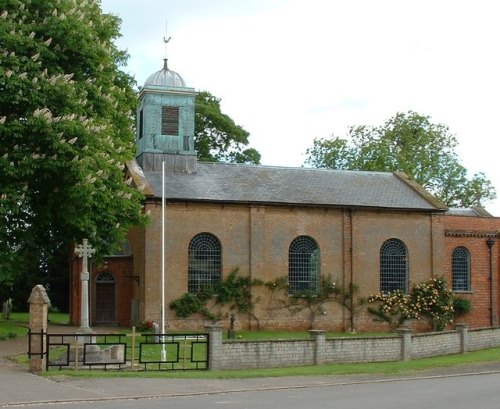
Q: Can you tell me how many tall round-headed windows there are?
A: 4